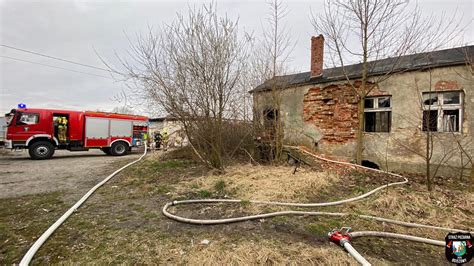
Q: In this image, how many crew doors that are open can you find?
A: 1